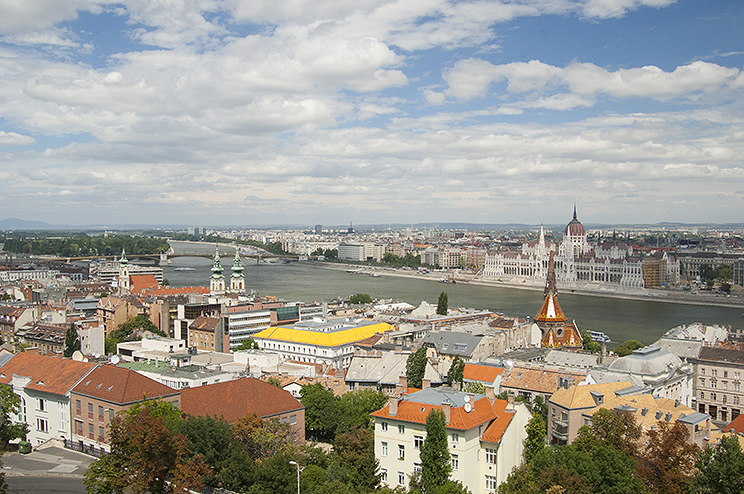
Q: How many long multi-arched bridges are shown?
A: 1